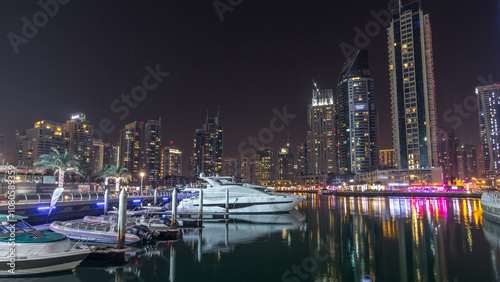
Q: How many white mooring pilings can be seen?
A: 6